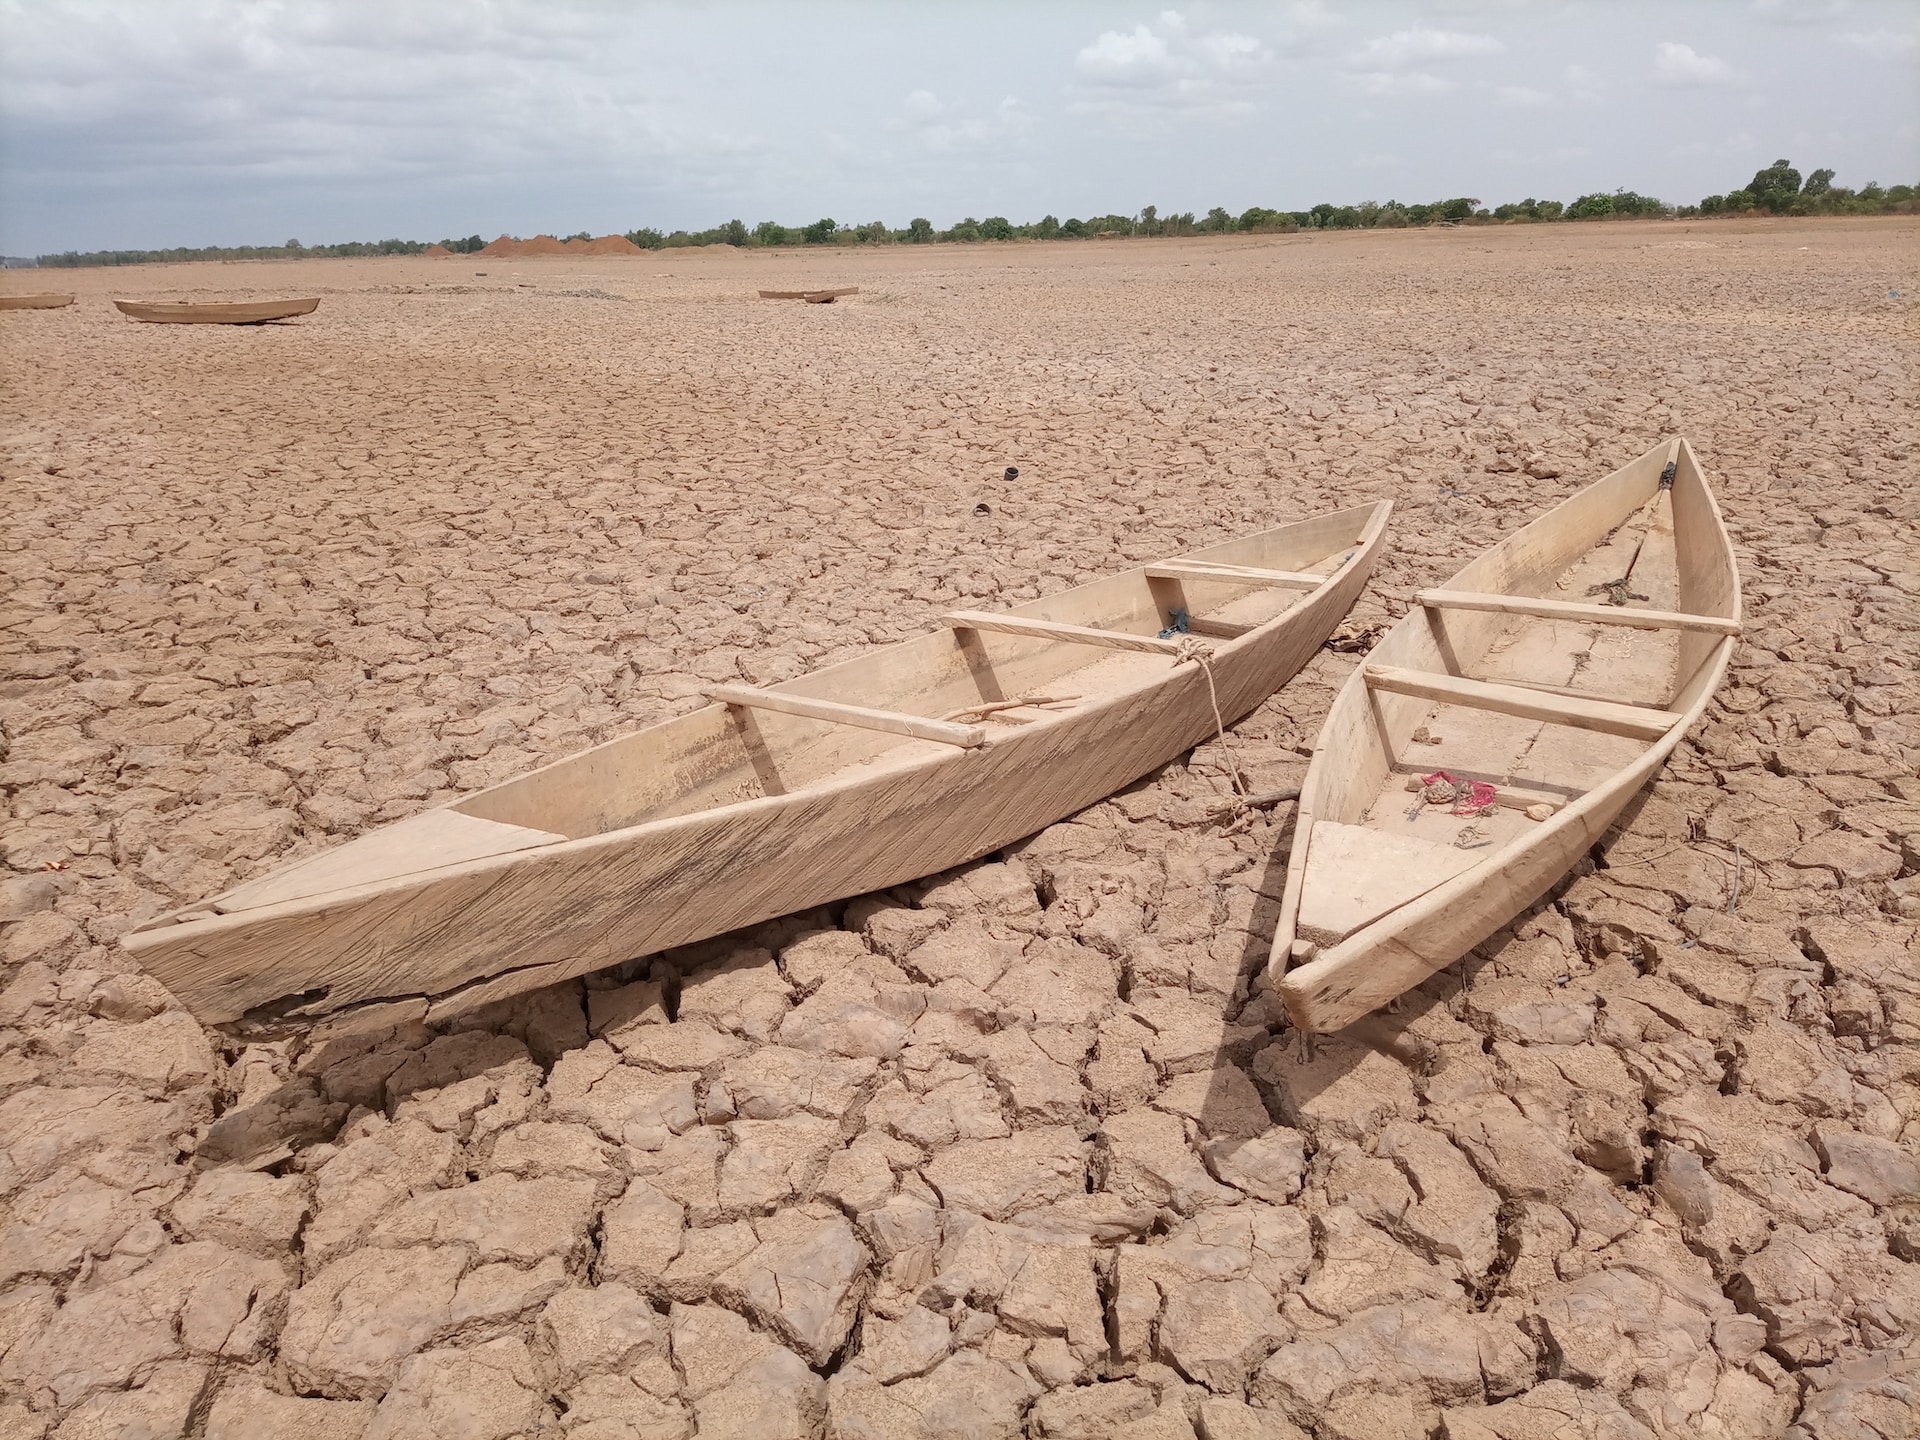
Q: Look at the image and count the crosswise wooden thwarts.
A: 5